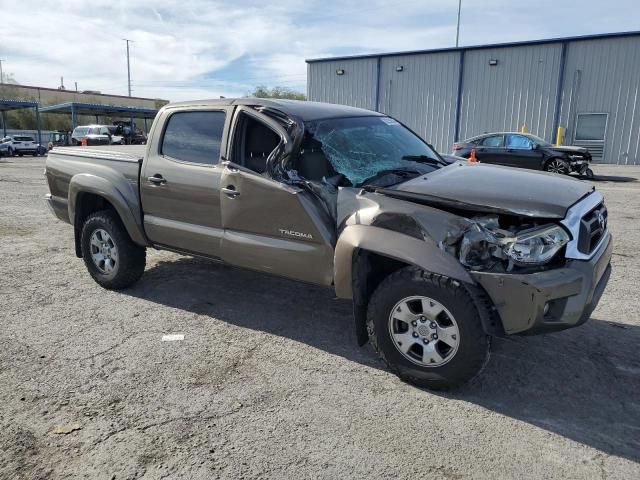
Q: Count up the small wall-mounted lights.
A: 3